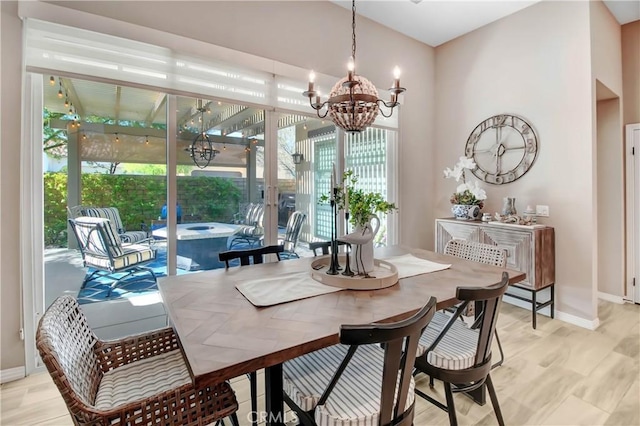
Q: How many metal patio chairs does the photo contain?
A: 4